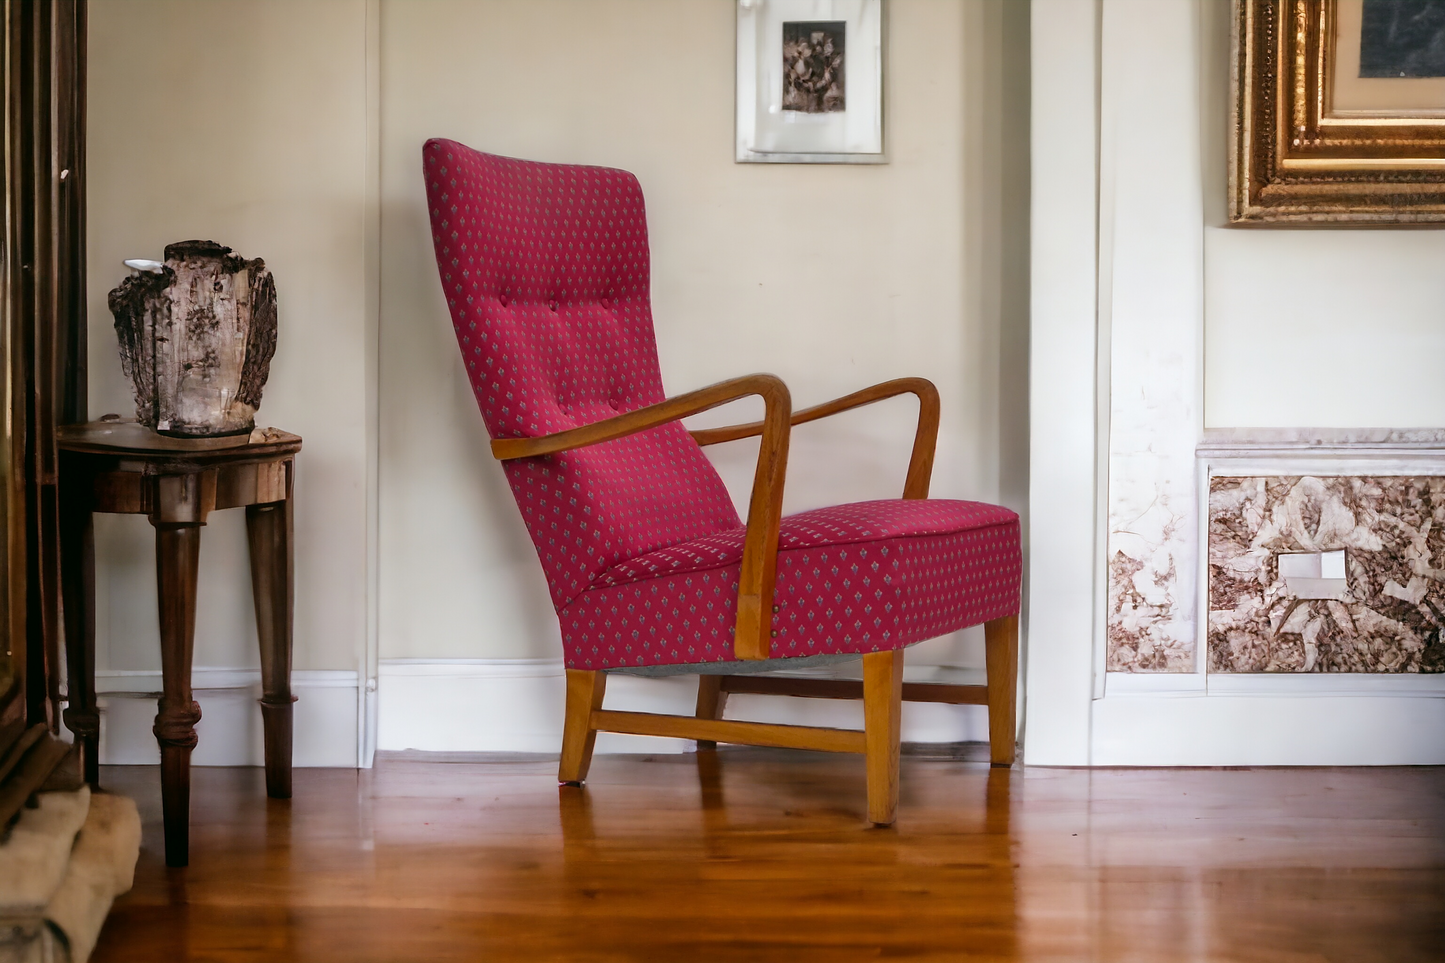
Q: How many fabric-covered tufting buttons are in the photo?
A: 5